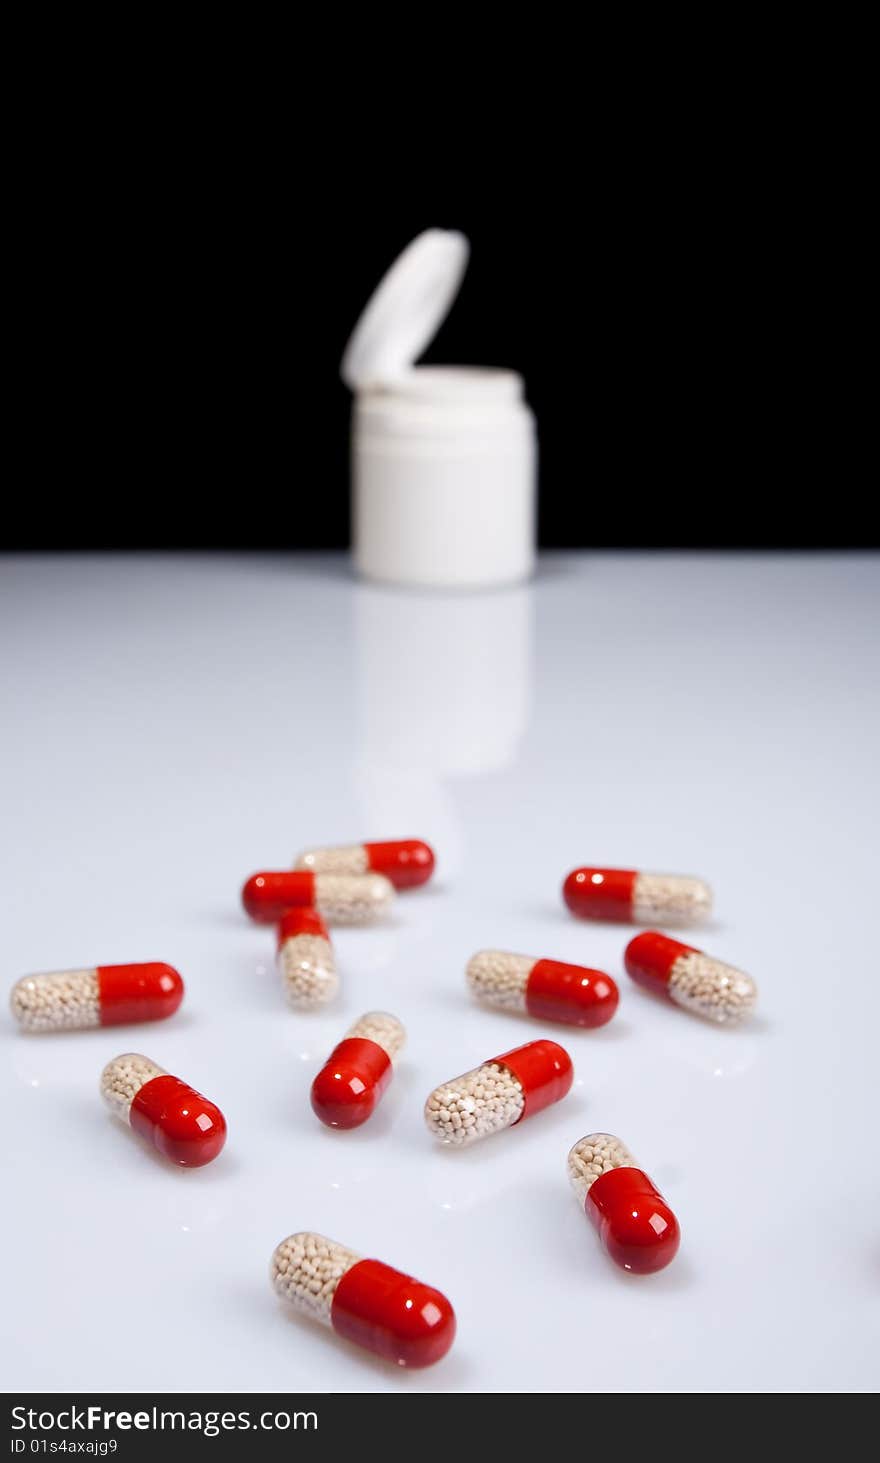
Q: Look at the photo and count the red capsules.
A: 12